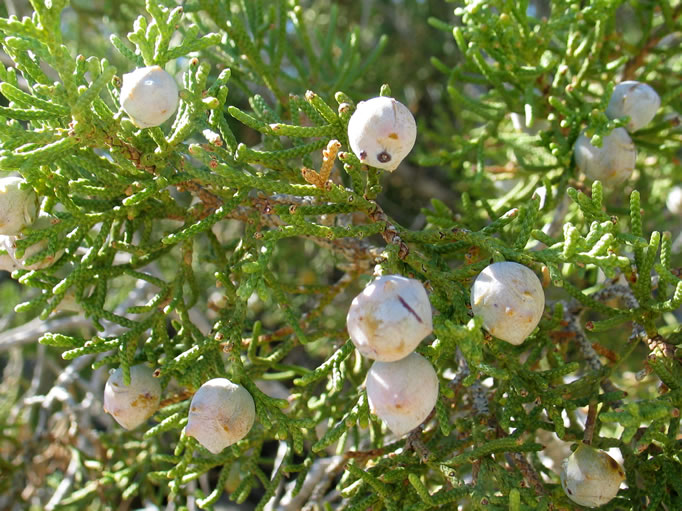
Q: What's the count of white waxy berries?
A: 12